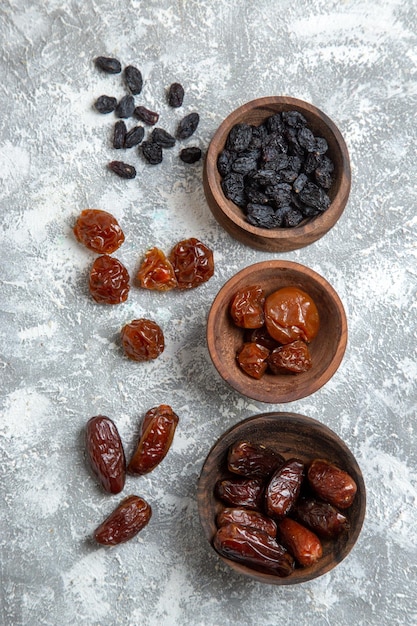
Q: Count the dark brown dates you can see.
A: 11